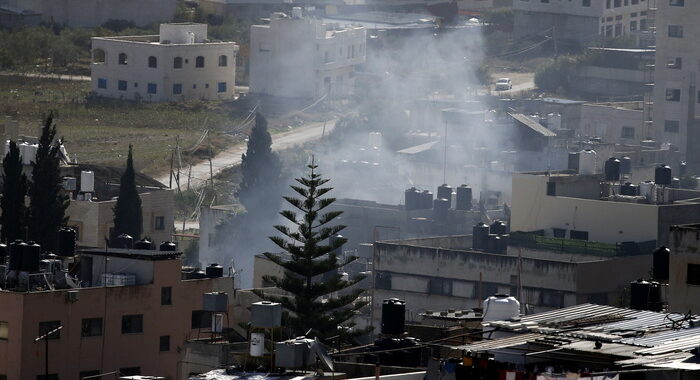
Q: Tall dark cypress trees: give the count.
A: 4